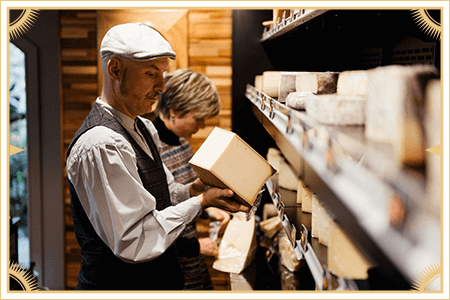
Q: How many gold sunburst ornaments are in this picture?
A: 4